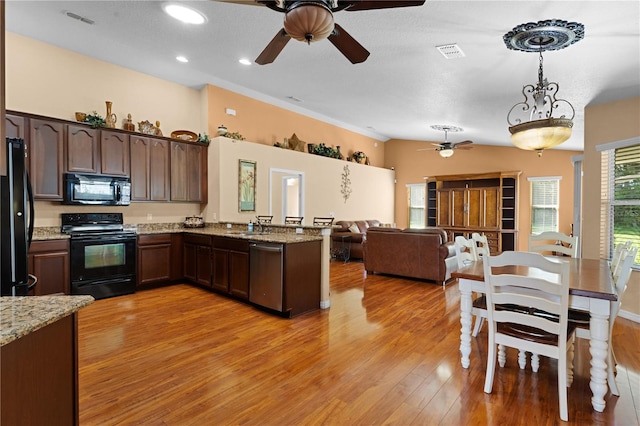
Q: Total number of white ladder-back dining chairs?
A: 6